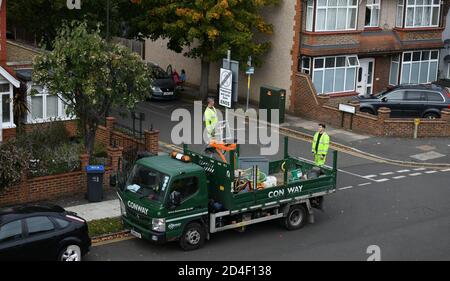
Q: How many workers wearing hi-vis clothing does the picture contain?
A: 2